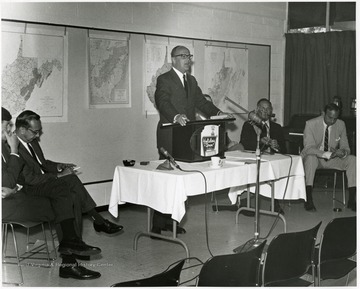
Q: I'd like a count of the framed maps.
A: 4